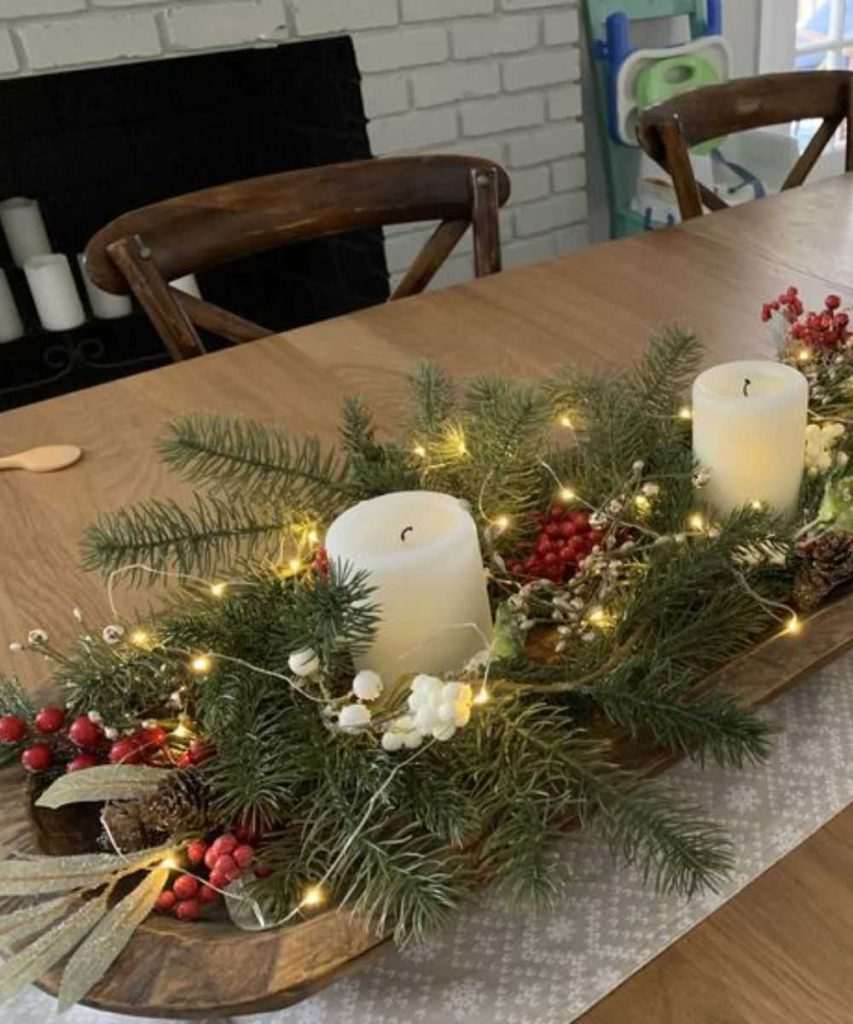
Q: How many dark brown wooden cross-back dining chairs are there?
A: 2